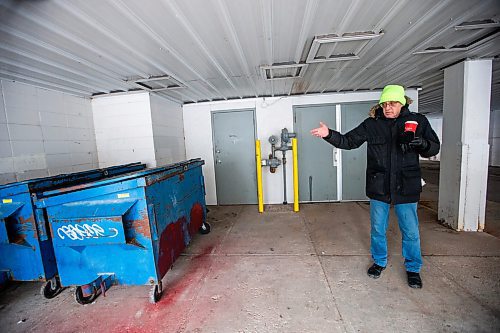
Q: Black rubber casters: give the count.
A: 4